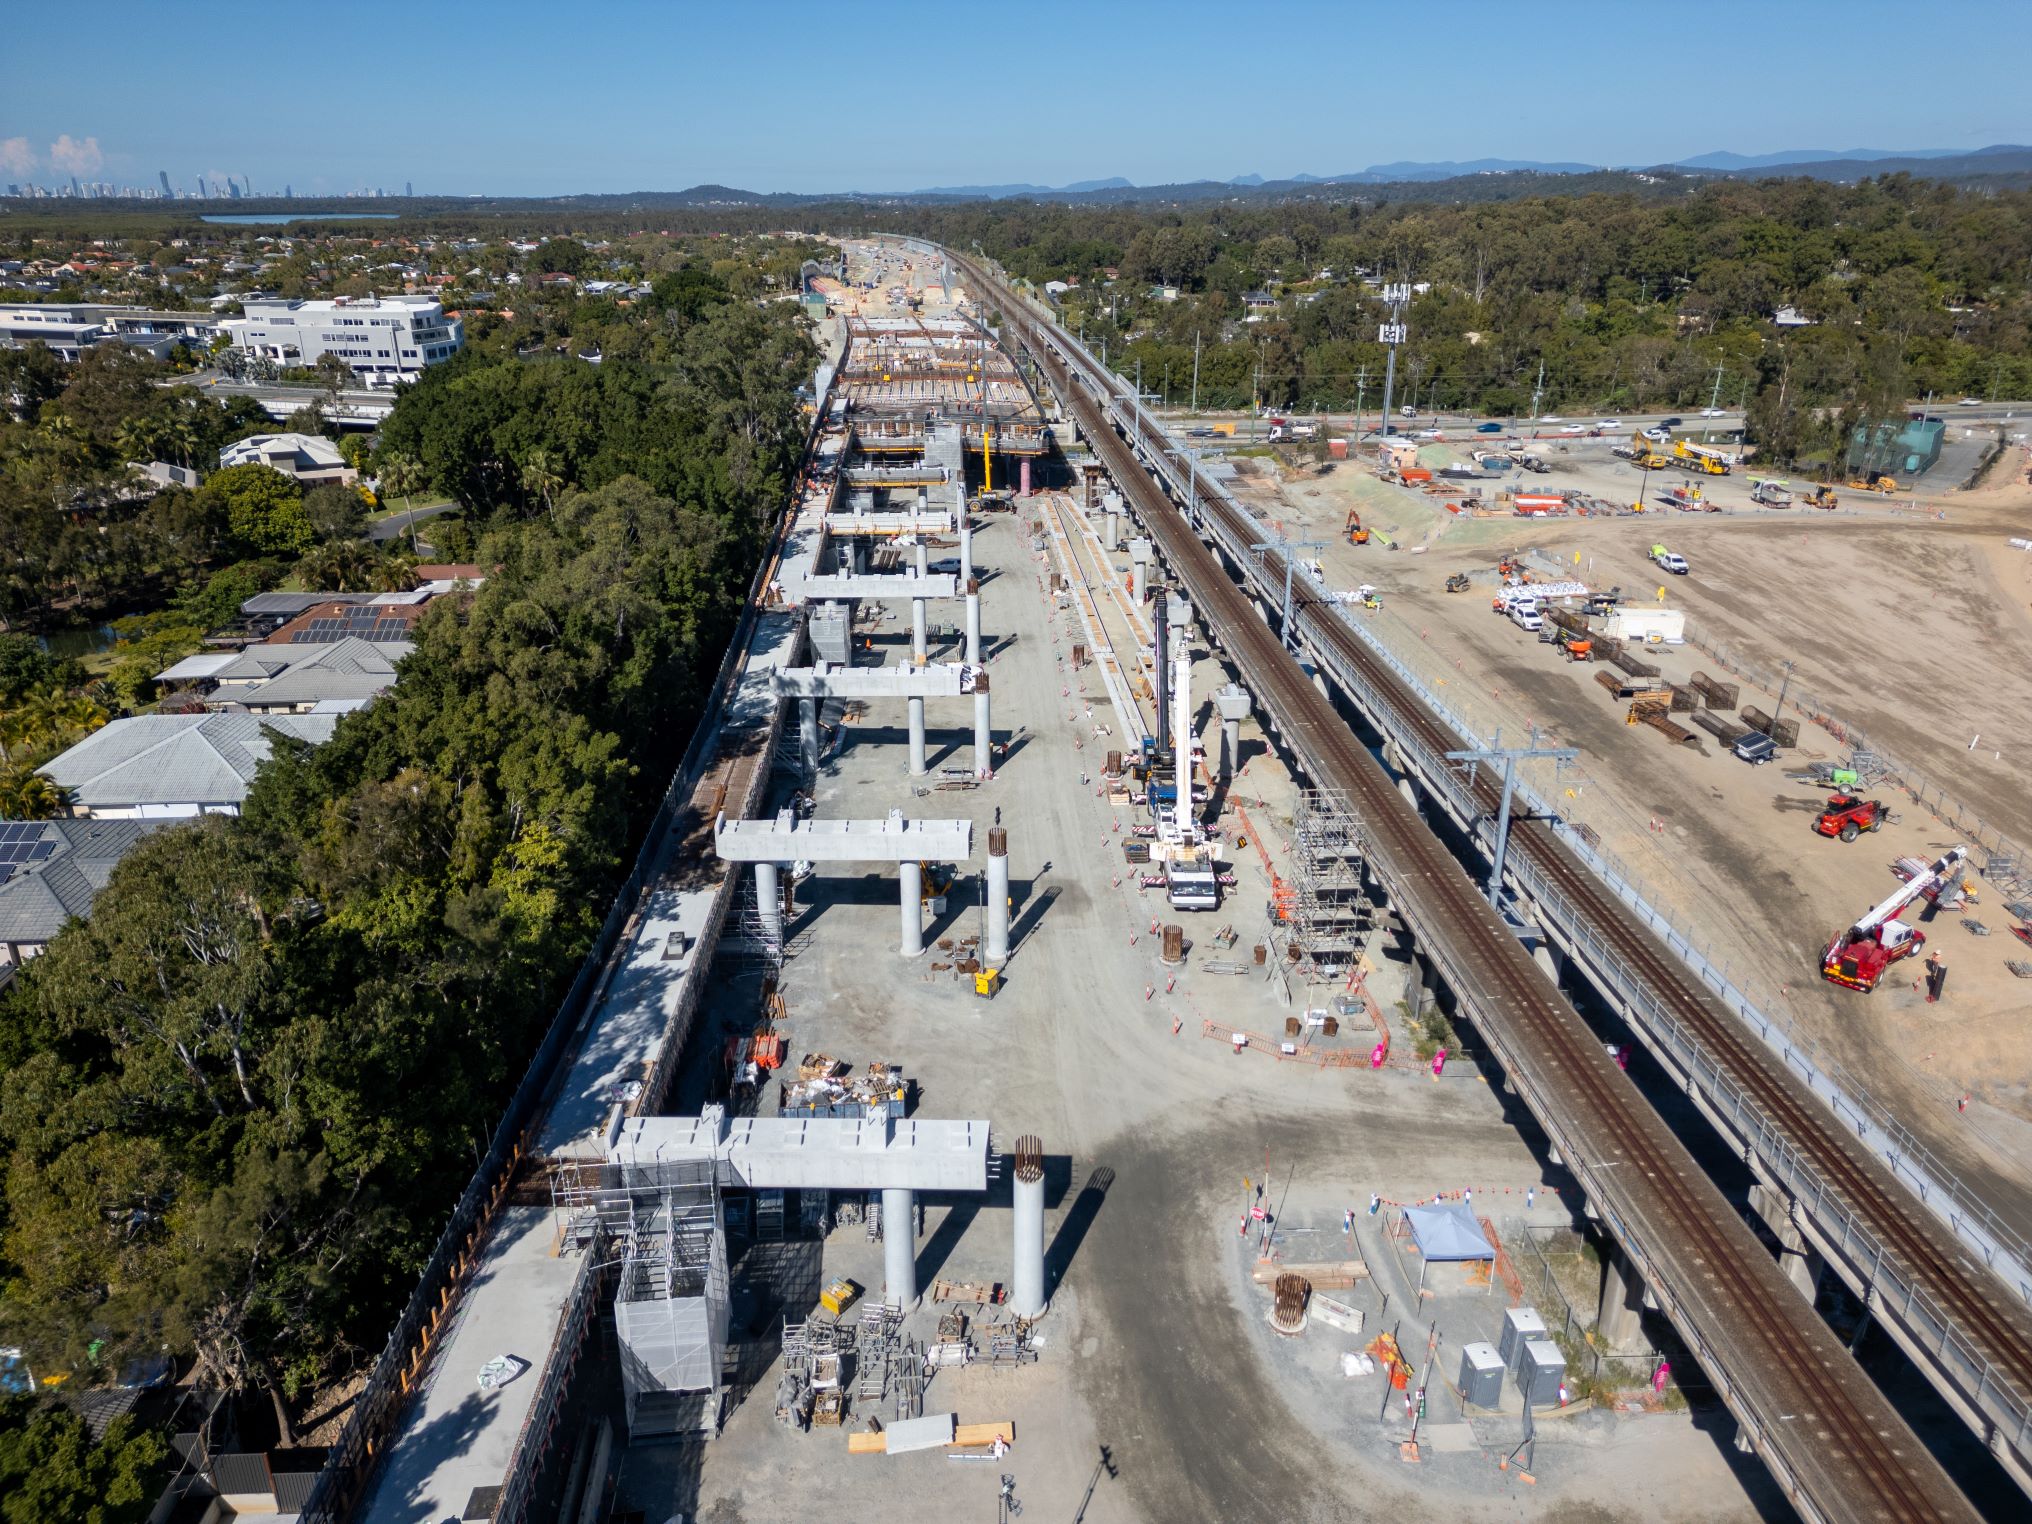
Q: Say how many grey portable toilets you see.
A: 3